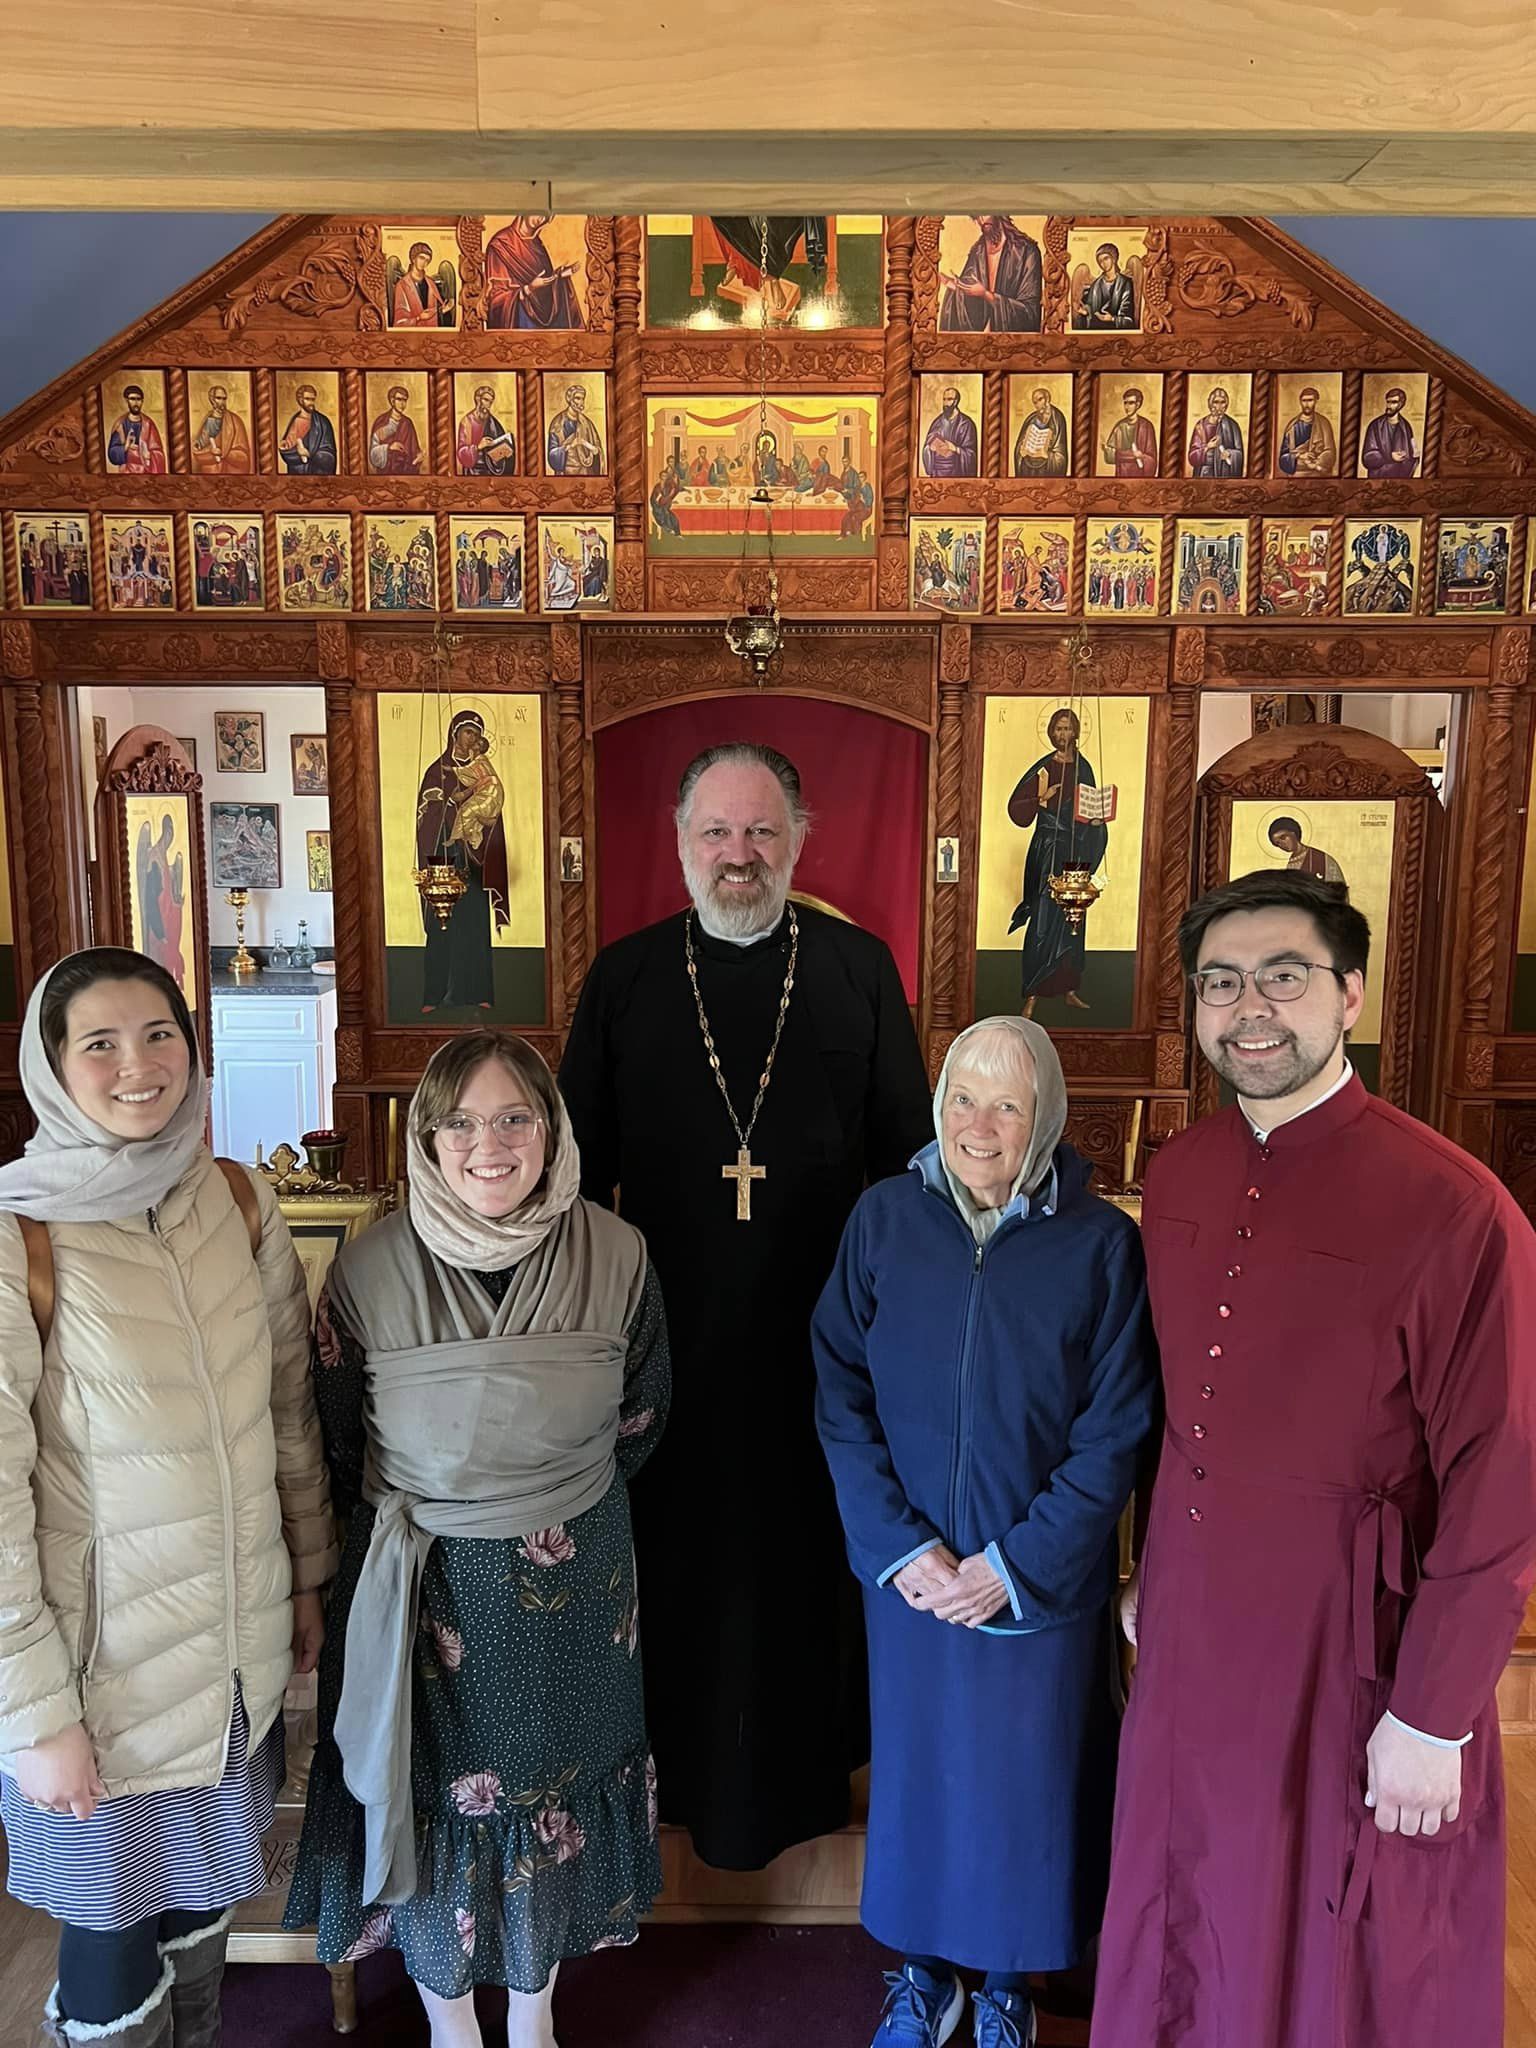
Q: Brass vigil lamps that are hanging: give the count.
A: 3